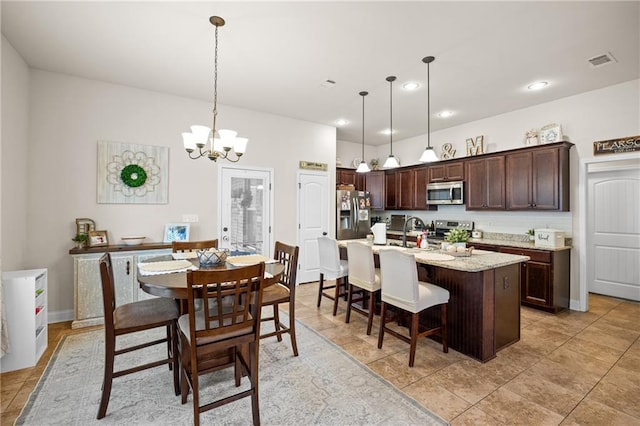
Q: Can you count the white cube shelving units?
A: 1